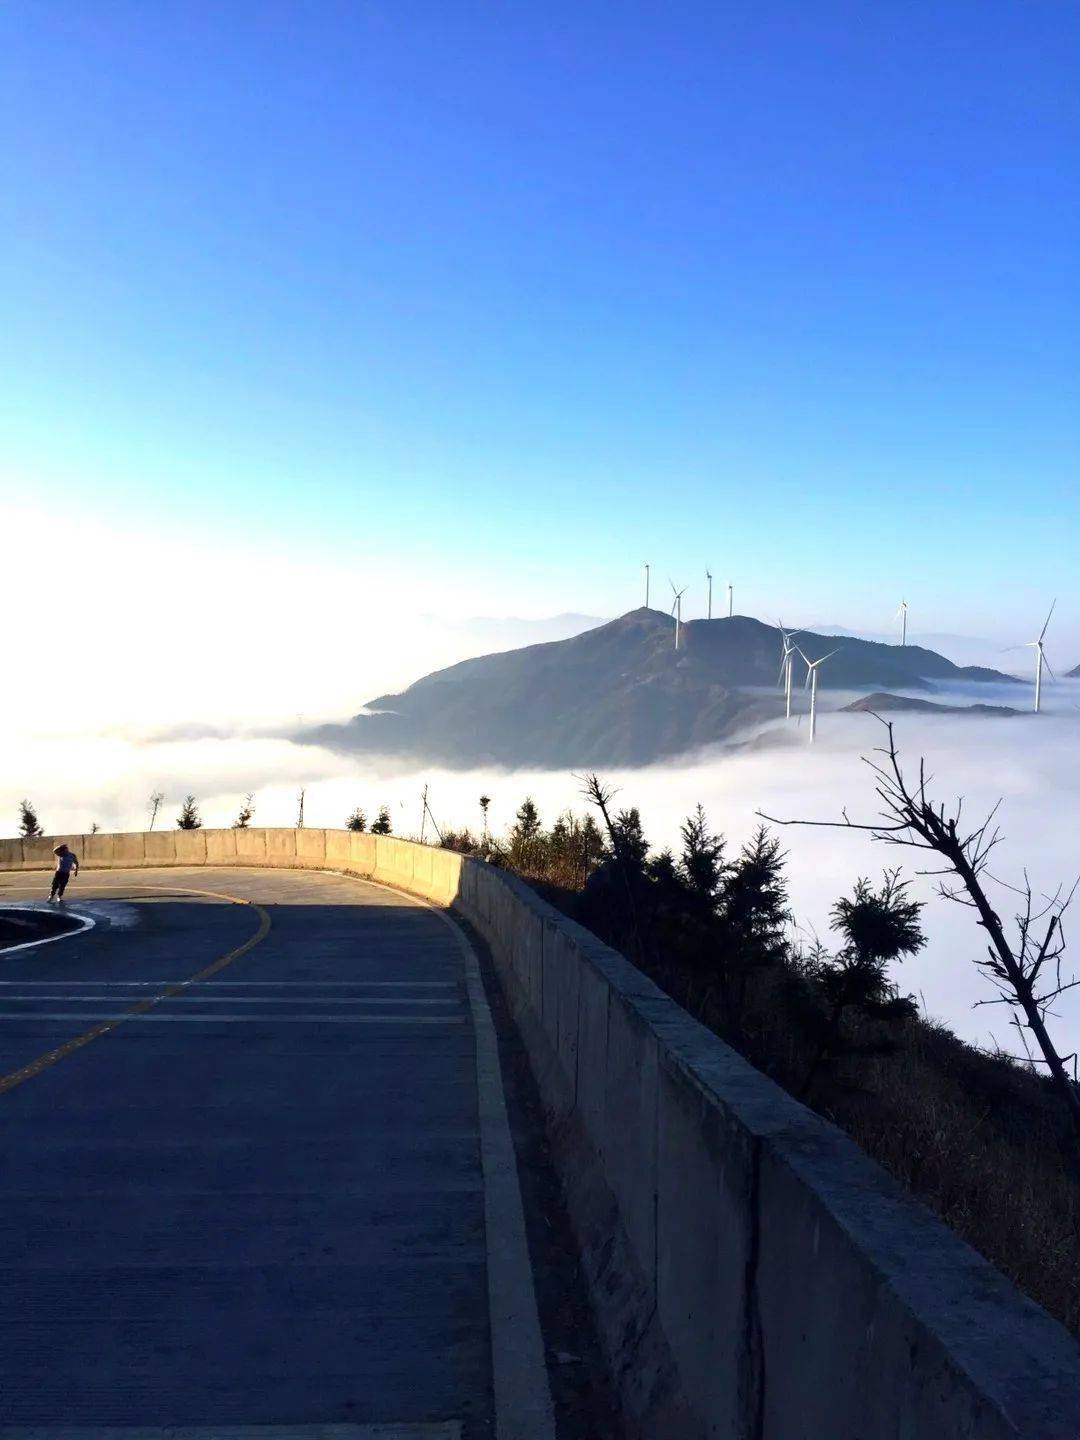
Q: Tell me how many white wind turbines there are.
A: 9